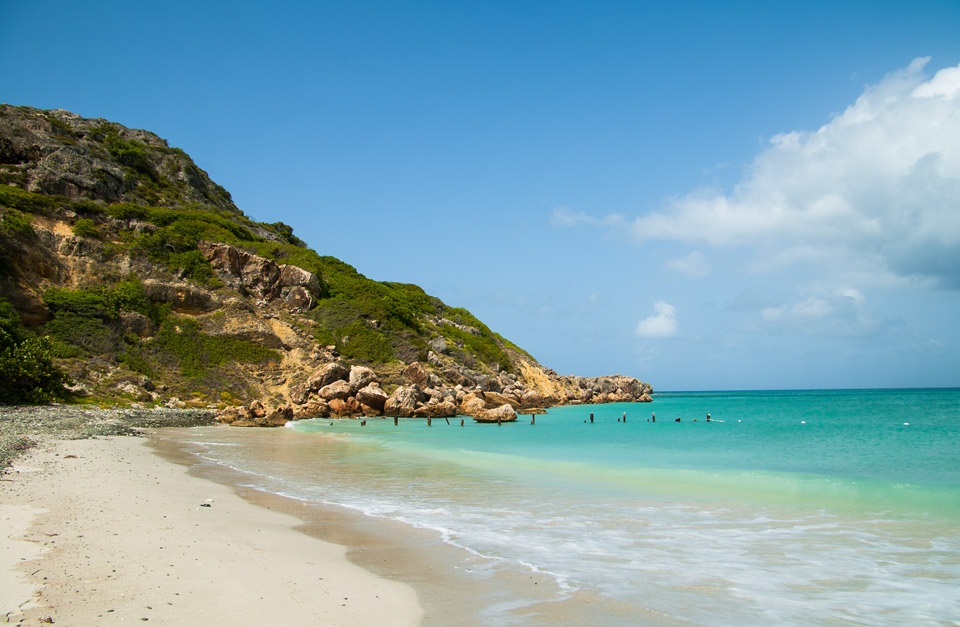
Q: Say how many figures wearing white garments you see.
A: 0